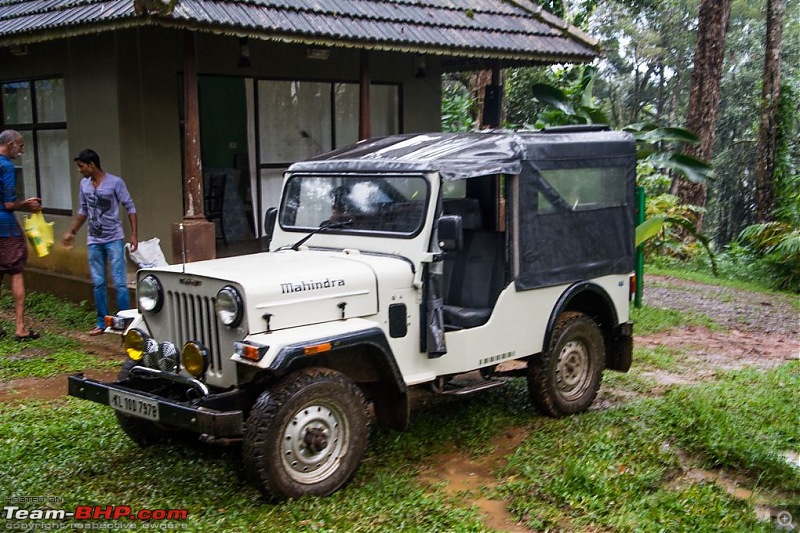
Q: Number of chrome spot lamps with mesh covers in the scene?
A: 2